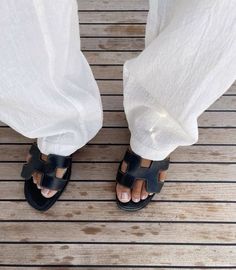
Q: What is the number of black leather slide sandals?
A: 2